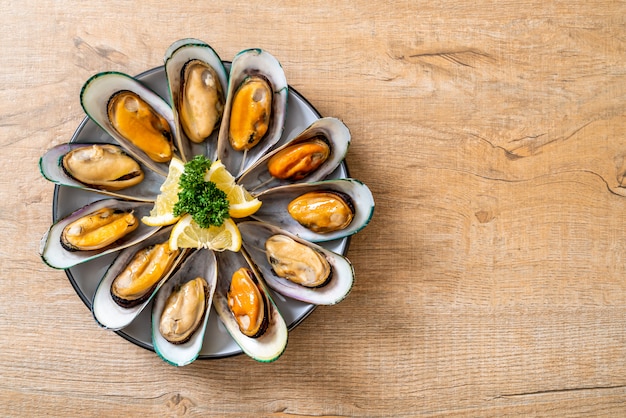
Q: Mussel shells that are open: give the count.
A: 11